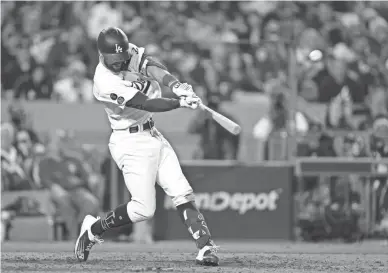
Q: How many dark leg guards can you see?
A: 2